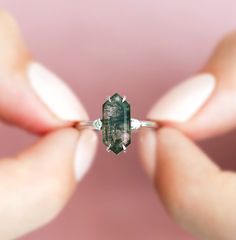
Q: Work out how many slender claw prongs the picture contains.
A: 4